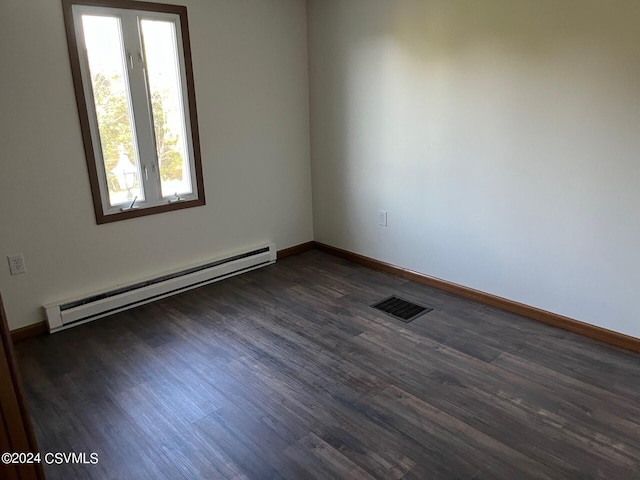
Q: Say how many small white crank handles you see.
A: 2